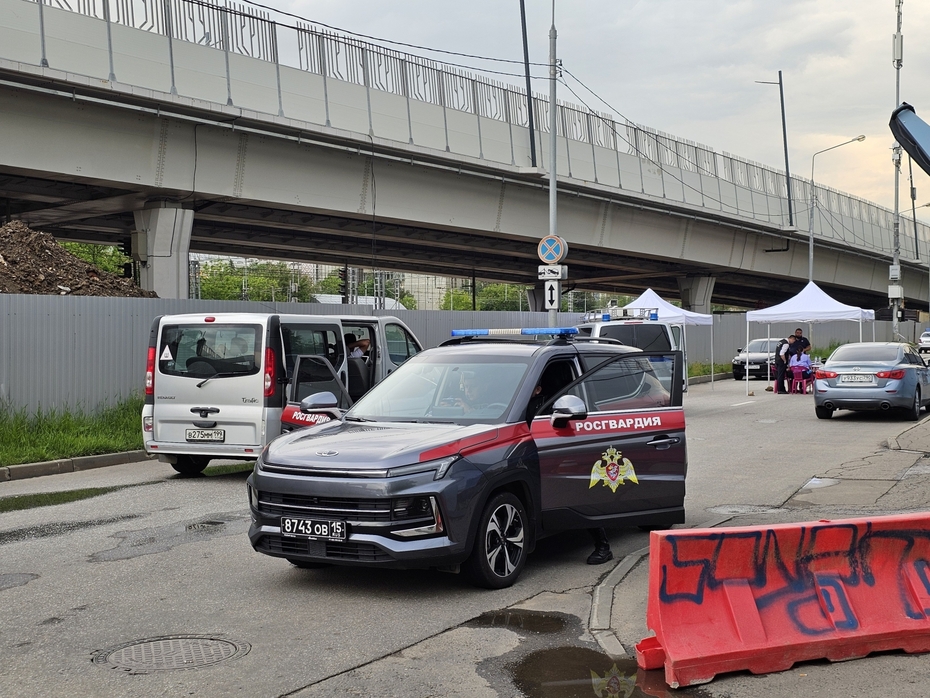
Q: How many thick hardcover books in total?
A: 0